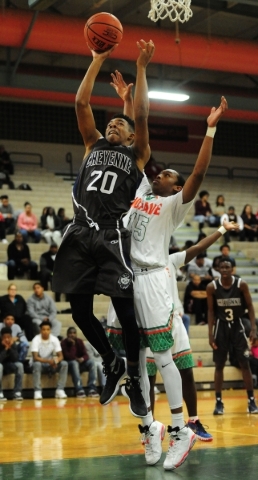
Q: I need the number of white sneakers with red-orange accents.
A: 2